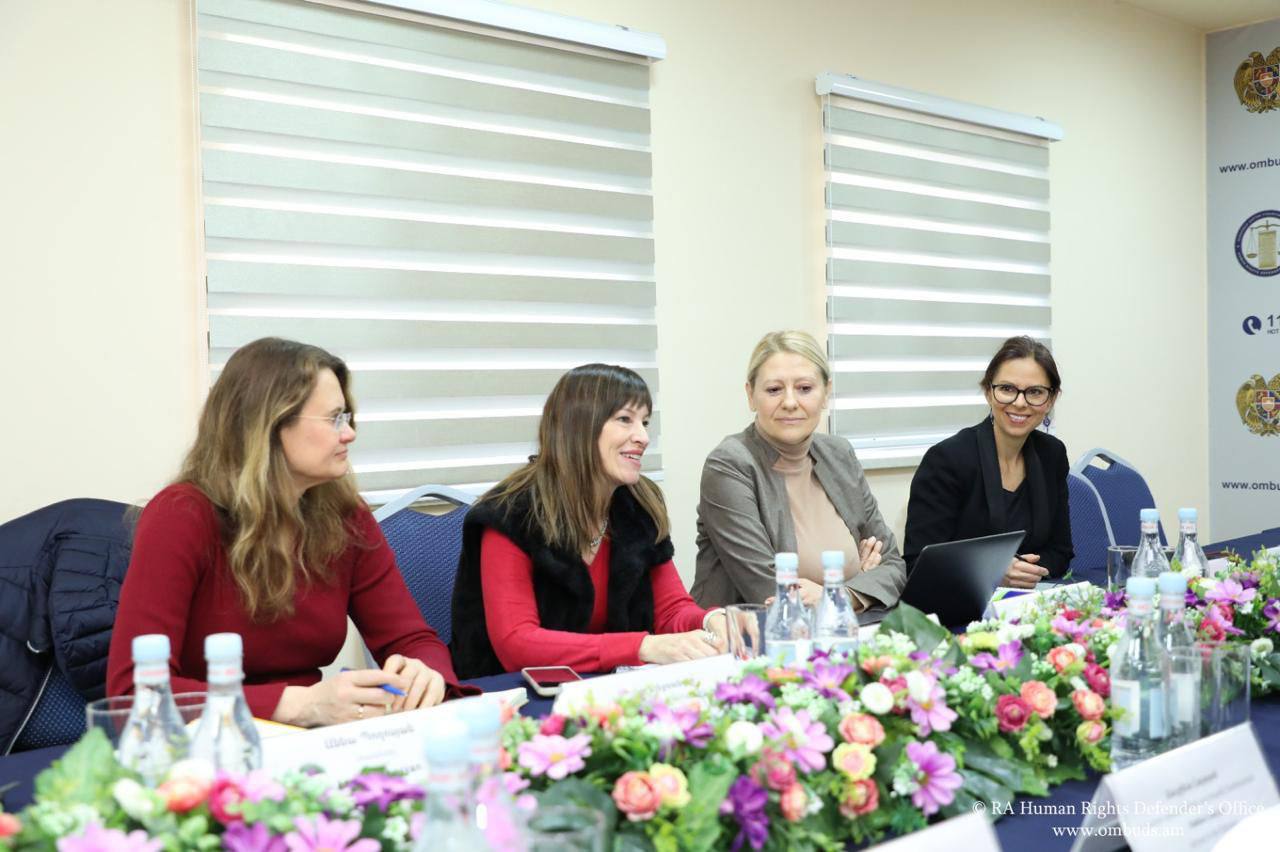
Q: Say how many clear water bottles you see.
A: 10